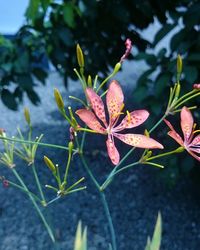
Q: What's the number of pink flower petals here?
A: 12